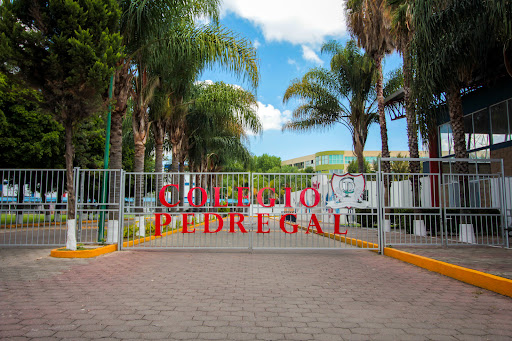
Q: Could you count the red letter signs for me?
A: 15